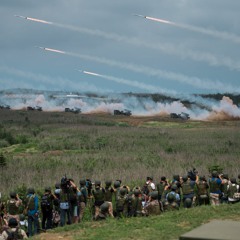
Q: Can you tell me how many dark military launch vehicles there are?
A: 5